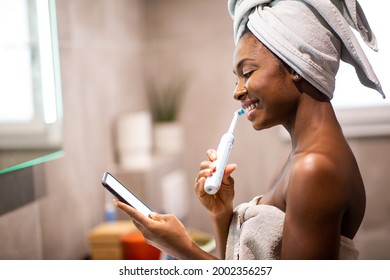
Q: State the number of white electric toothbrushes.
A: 1